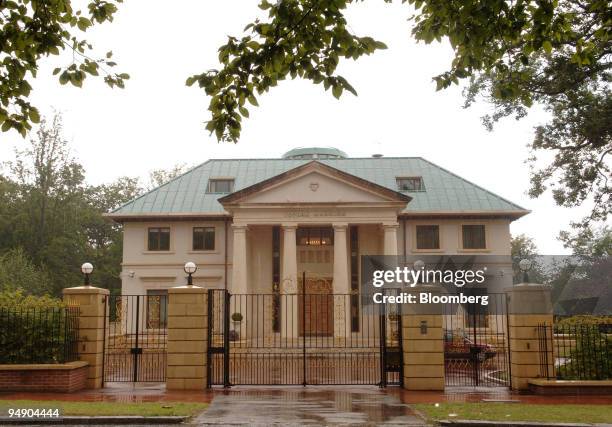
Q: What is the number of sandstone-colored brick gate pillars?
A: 4